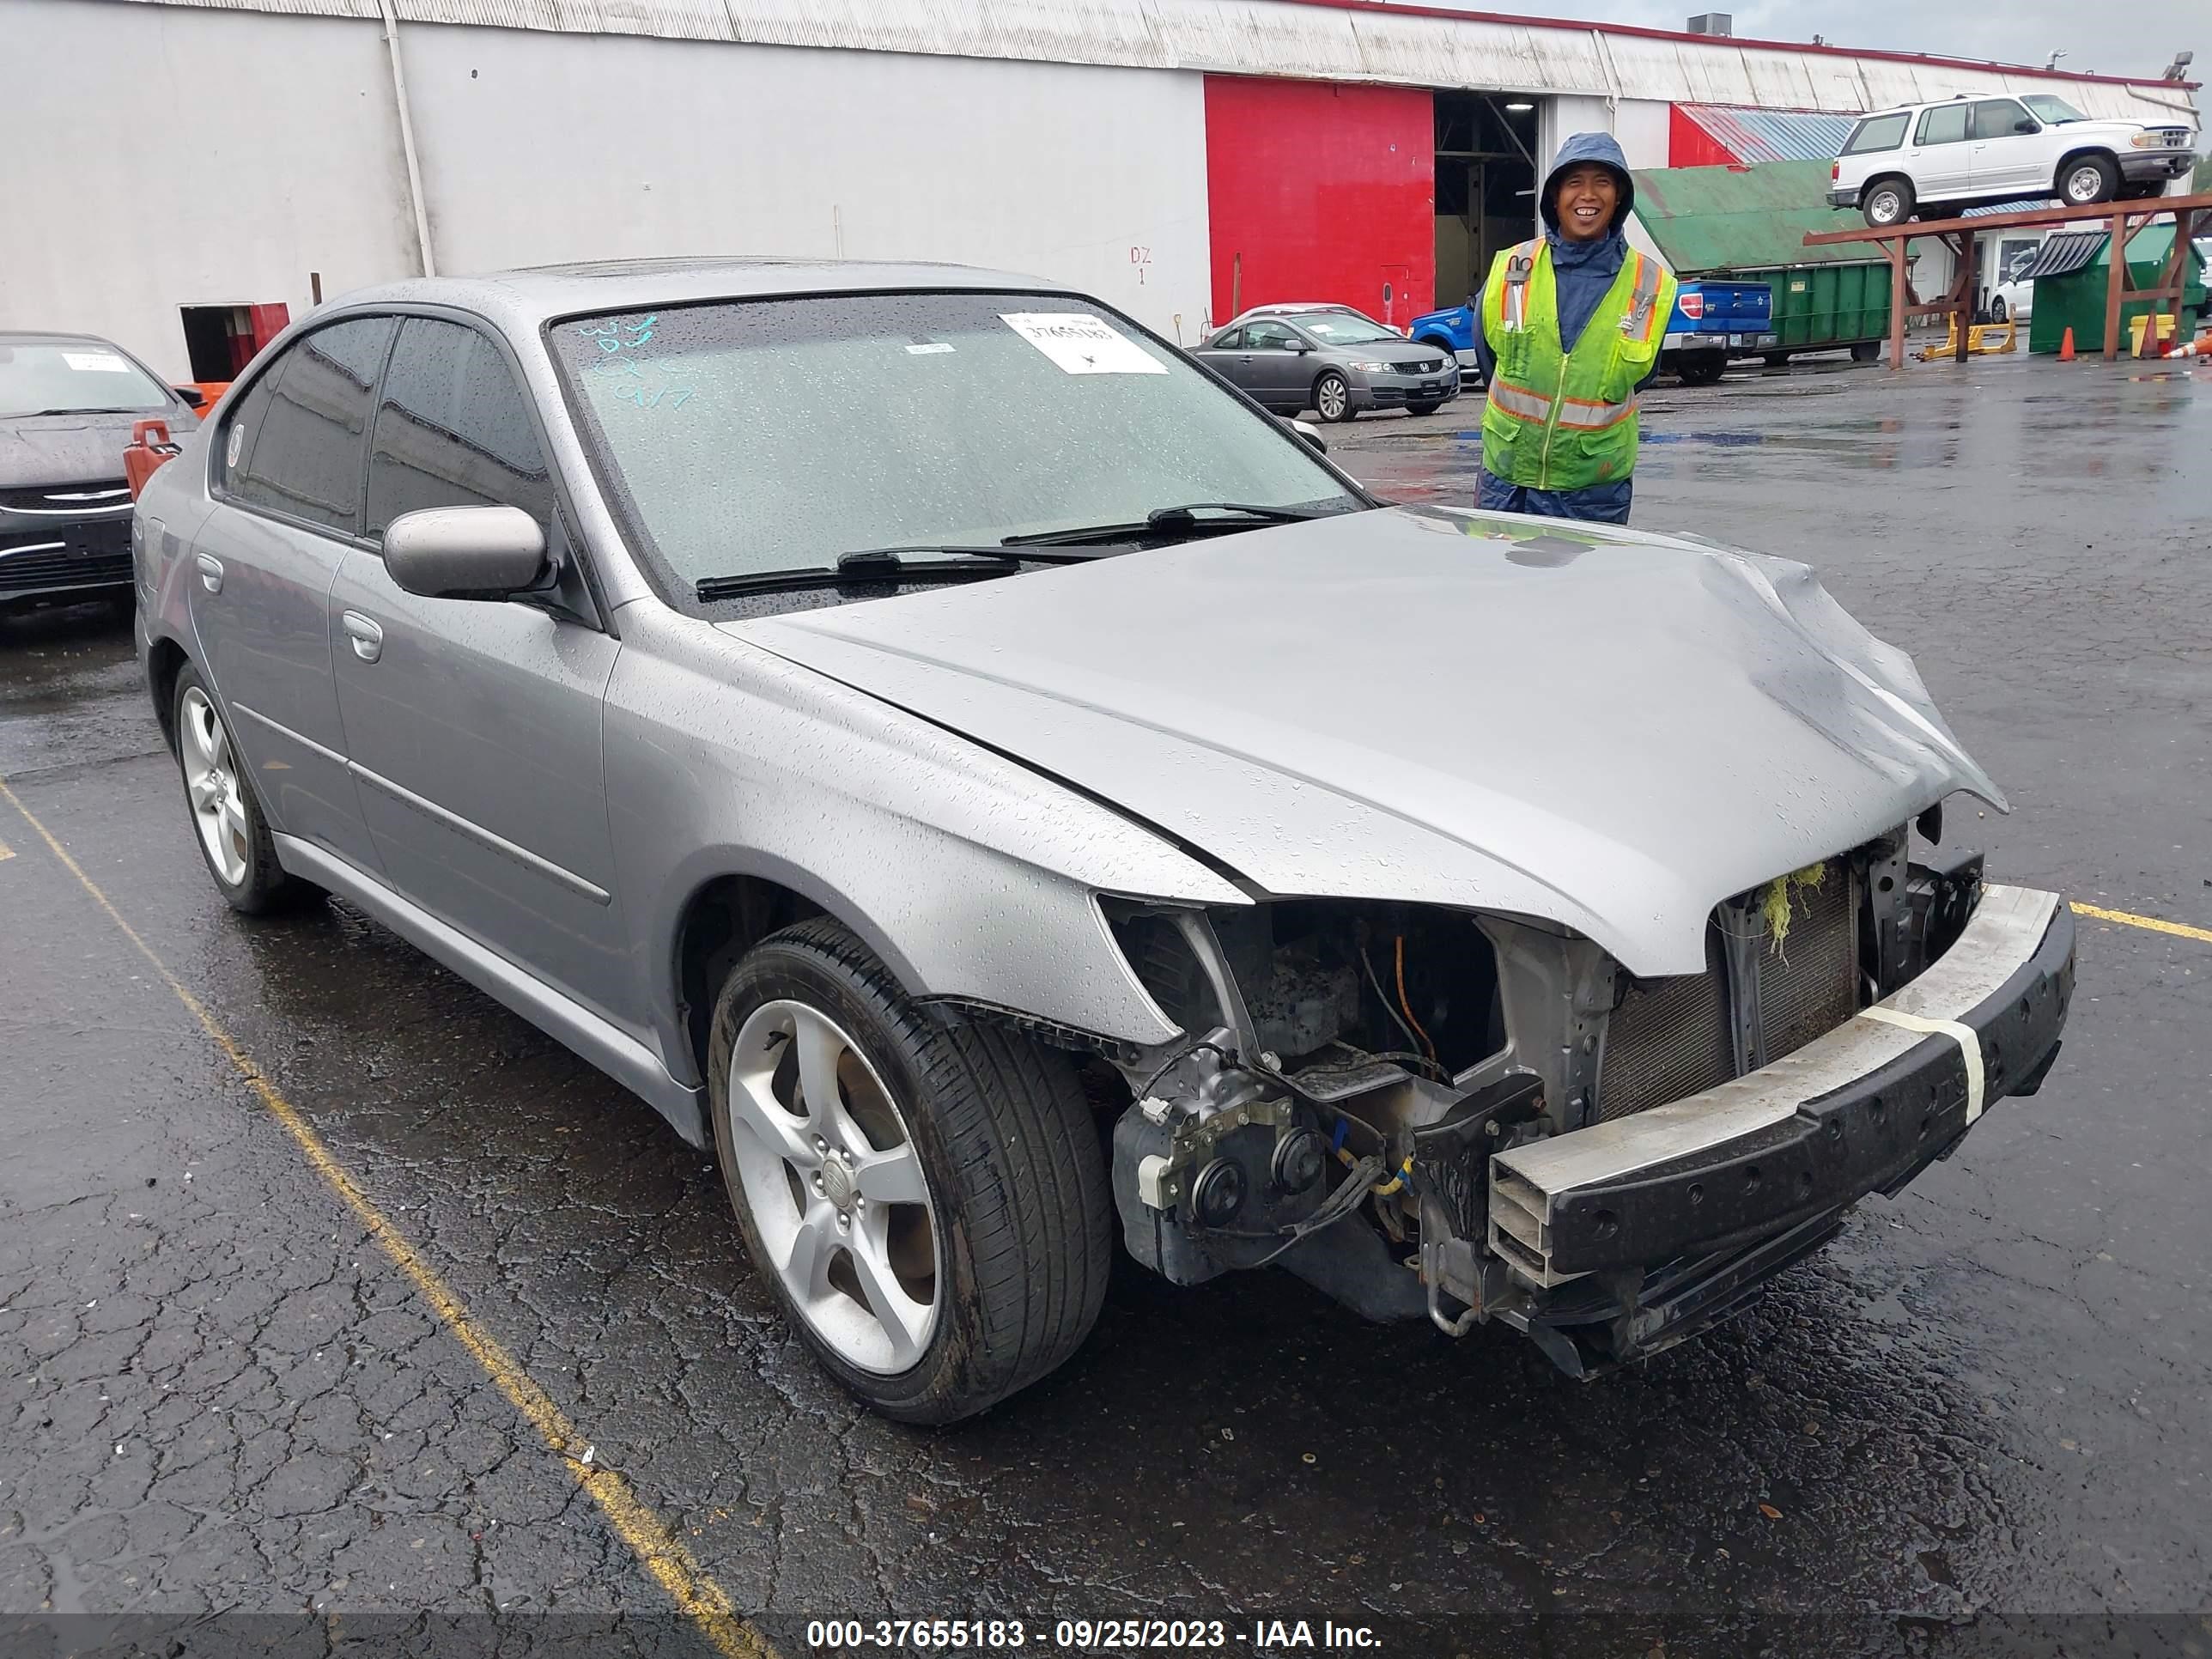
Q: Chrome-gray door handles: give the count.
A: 2